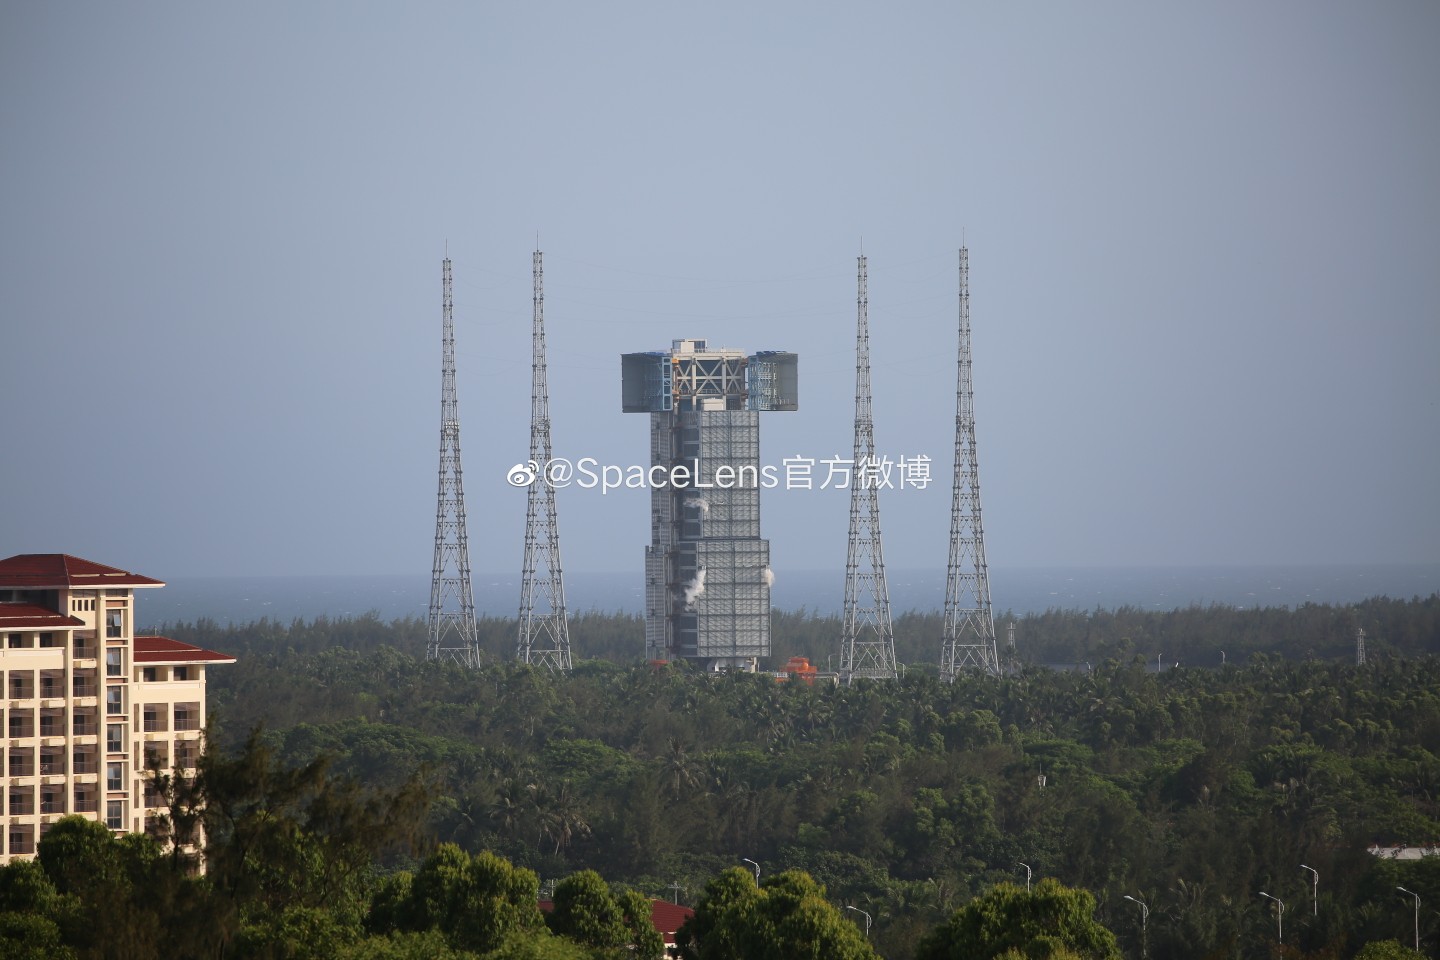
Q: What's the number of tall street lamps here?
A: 7